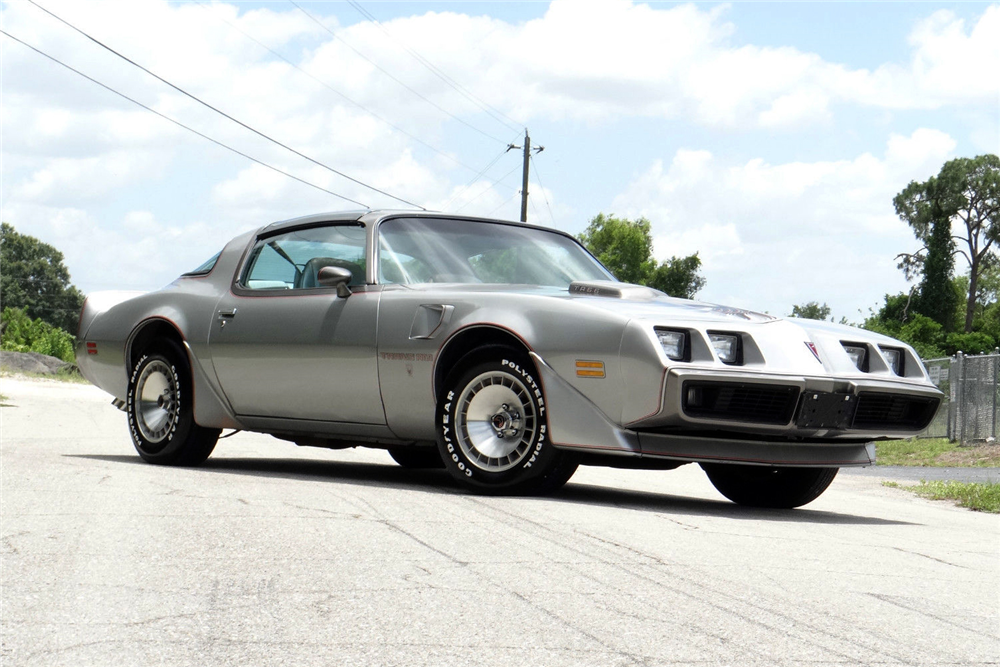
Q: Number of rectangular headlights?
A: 4